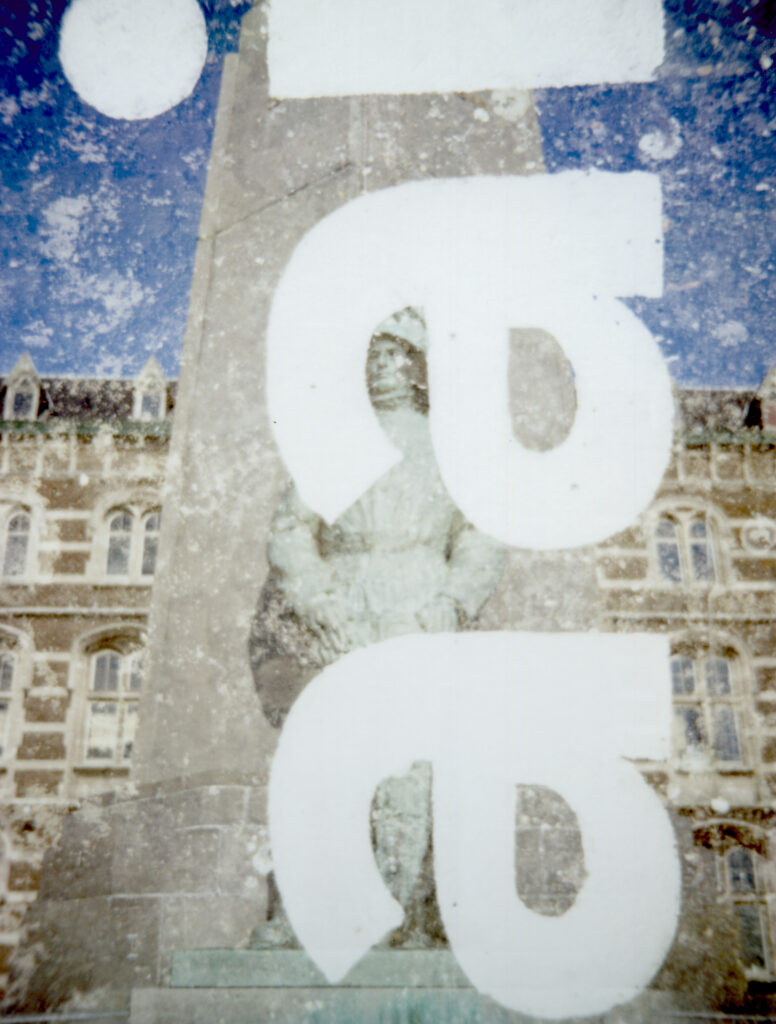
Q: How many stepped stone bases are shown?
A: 1